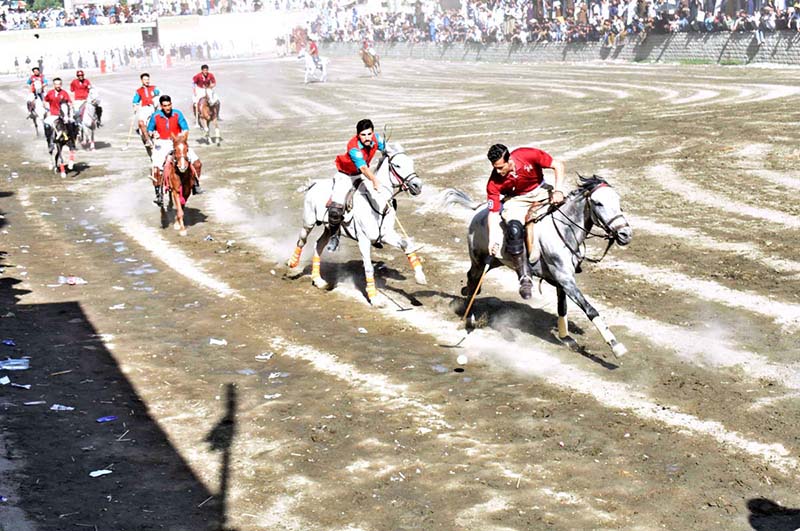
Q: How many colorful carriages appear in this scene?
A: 0